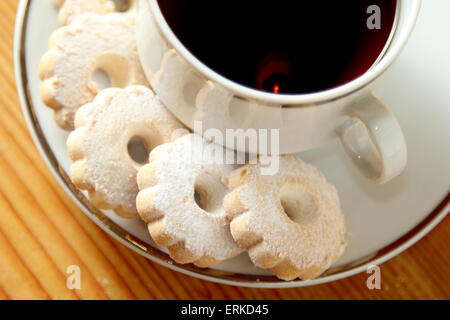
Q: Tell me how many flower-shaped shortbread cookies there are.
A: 5